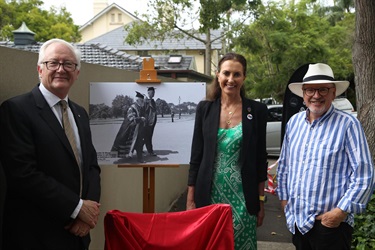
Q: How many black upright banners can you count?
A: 1